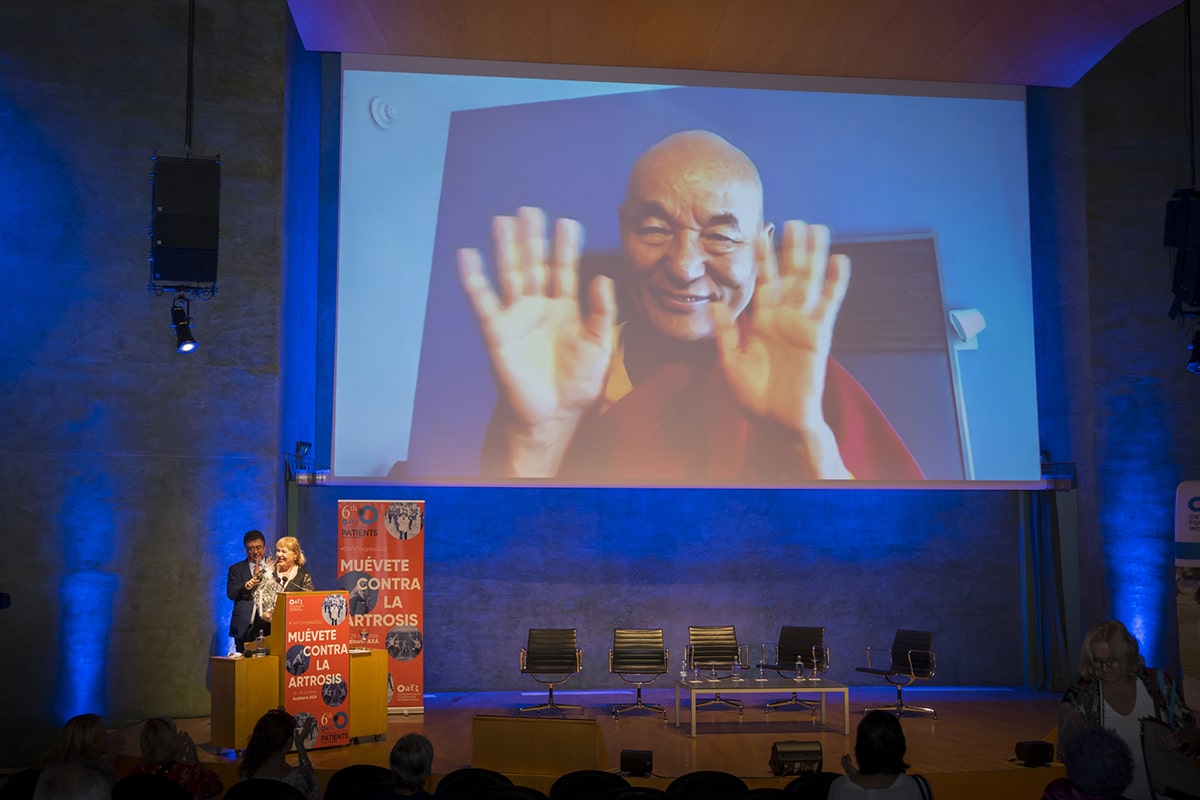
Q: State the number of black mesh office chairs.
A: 5